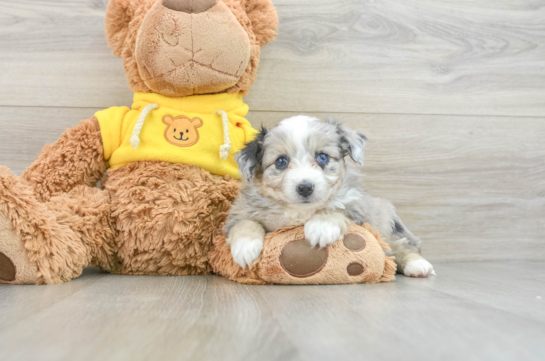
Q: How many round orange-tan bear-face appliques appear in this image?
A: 1